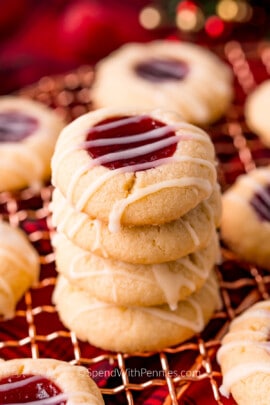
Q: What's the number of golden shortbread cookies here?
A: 11